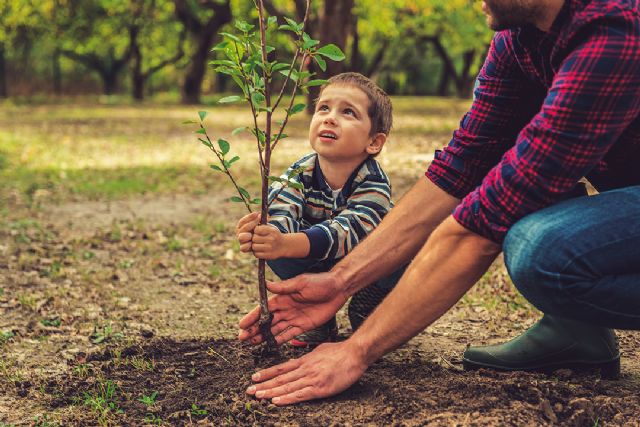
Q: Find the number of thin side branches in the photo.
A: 5